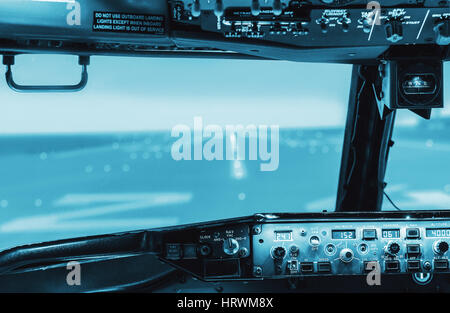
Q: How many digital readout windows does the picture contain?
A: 4